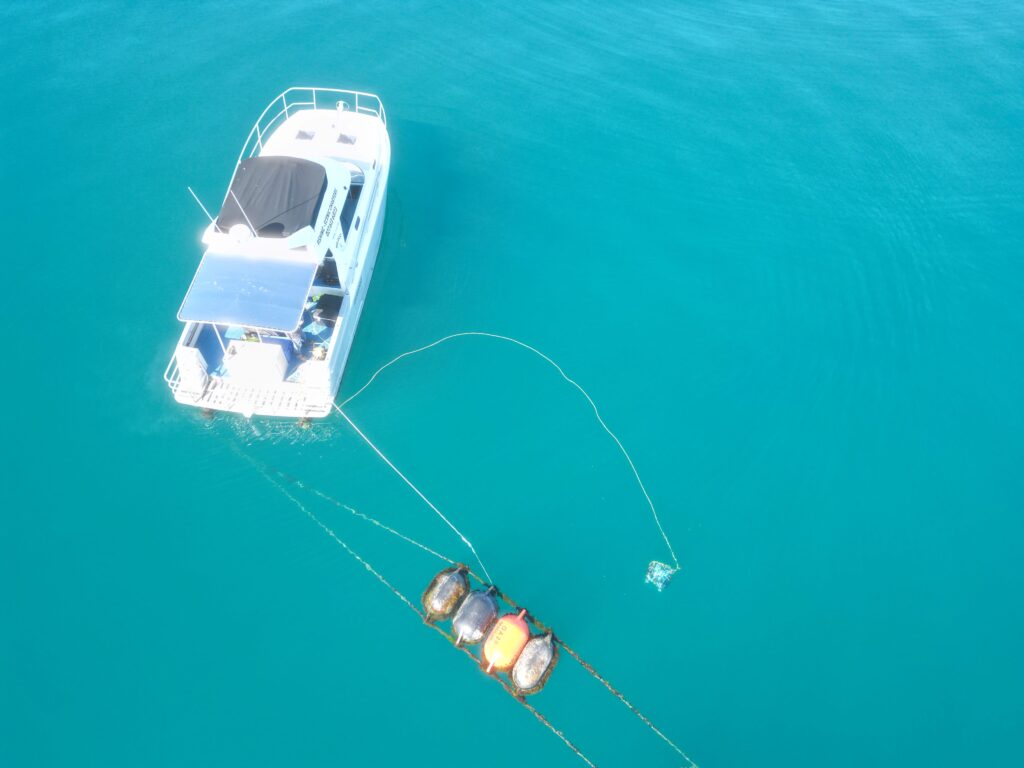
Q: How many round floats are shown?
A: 4